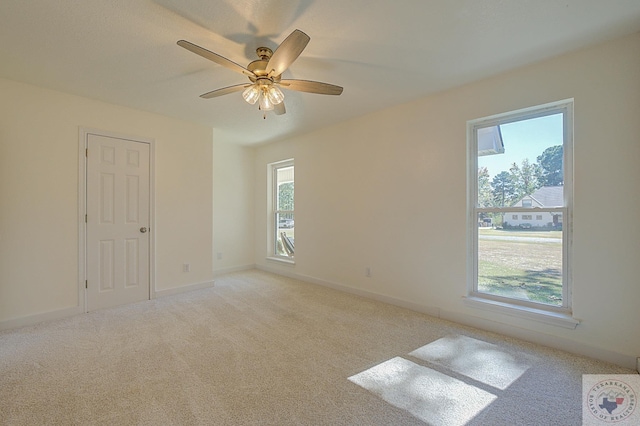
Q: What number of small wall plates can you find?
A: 3